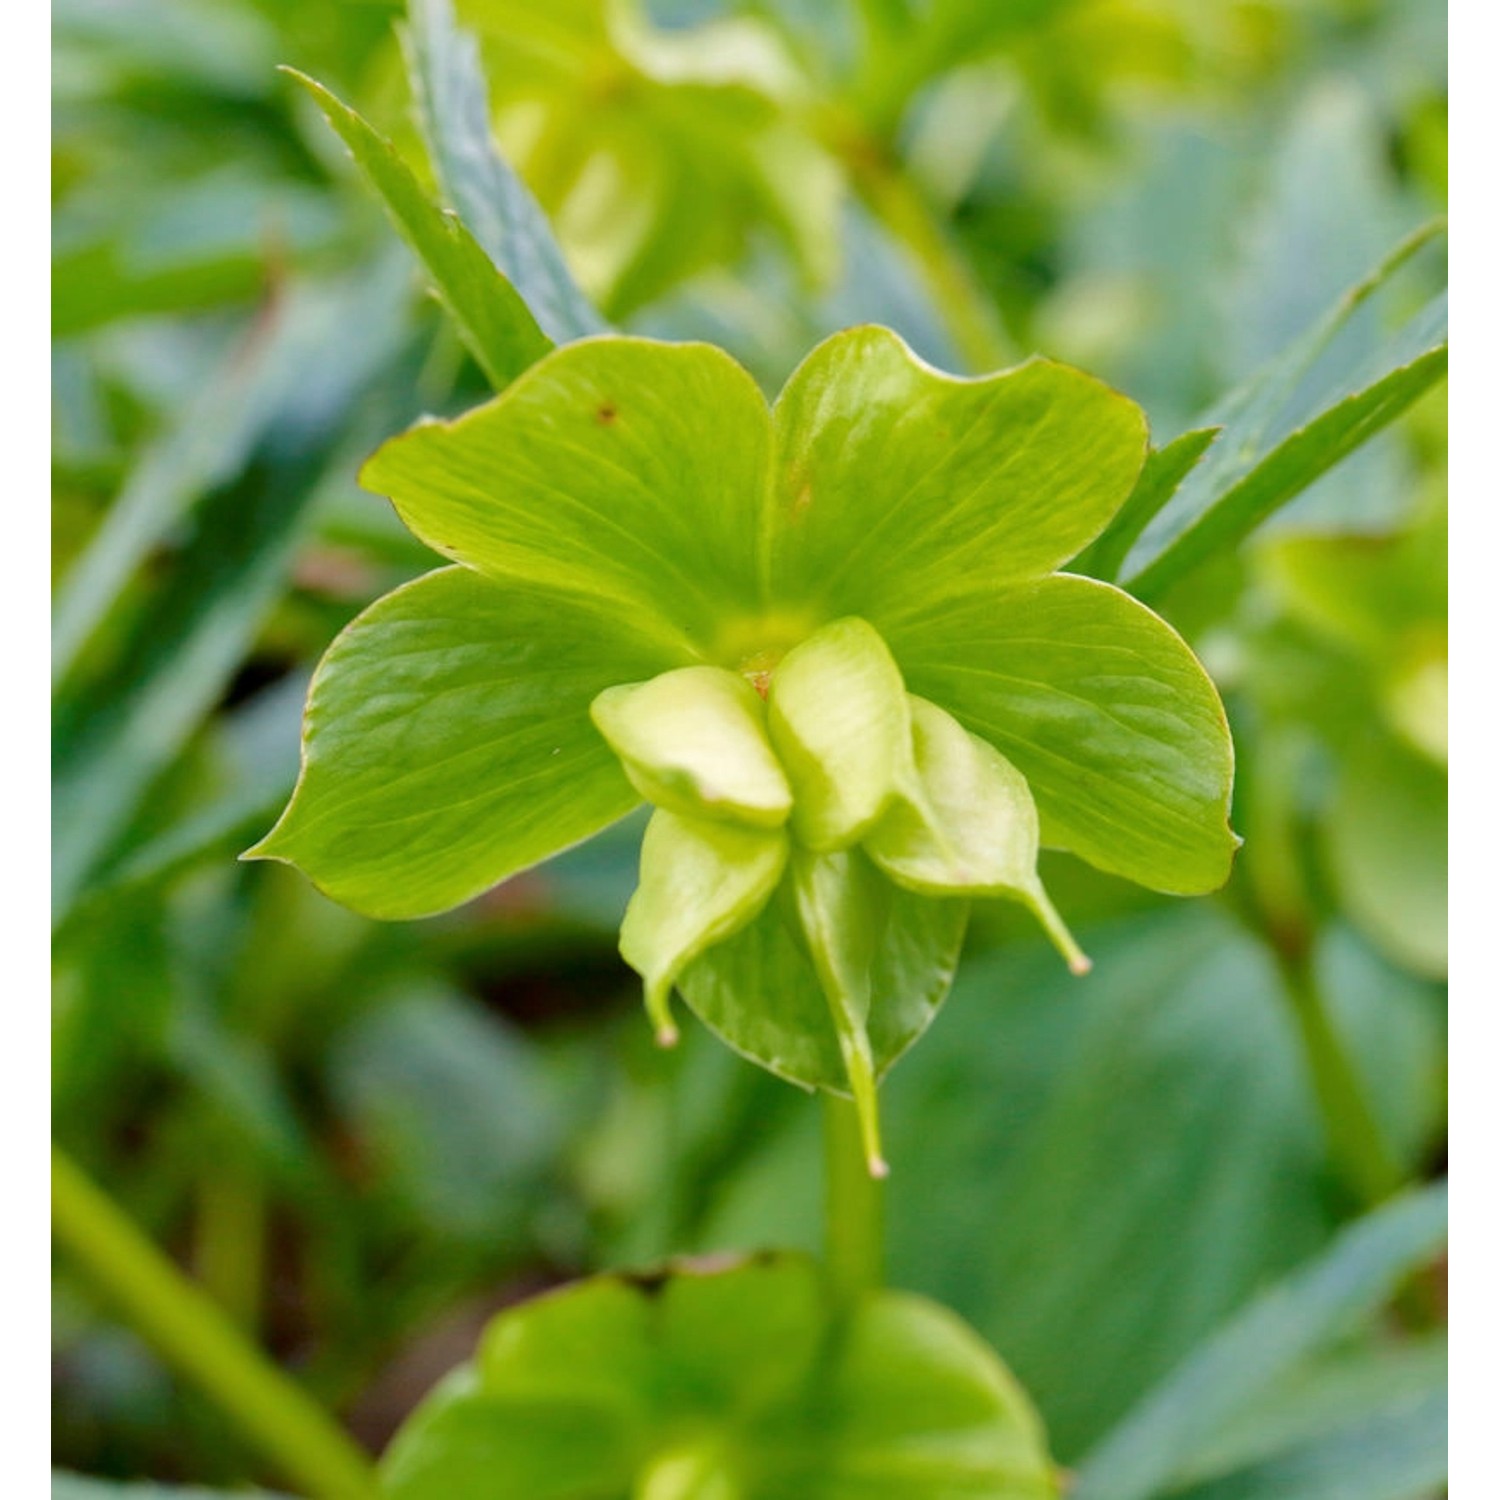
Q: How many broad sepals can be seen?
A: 5